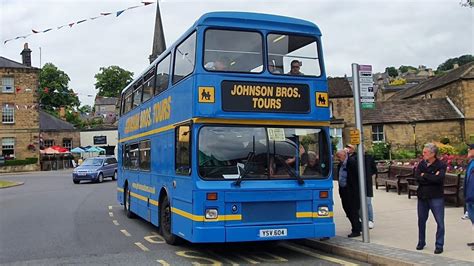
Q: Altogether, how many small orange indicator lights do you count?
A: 2